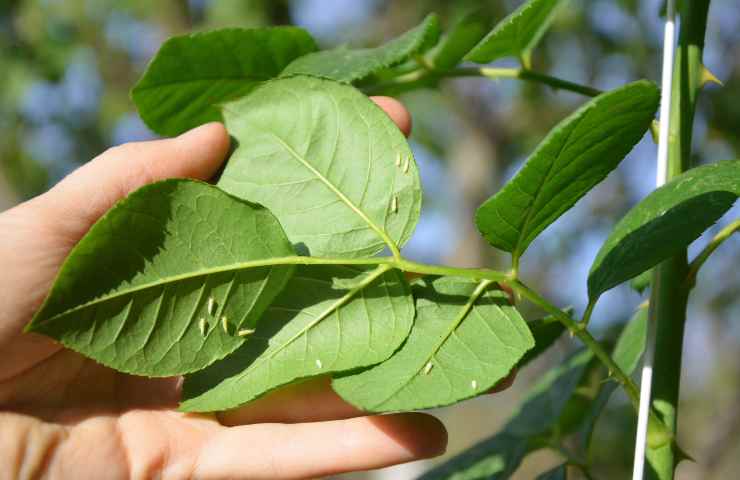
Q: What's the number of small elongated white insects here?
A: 10